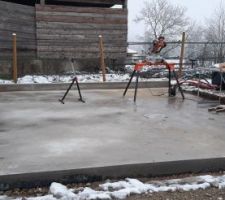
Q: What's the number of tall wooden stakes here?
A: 3